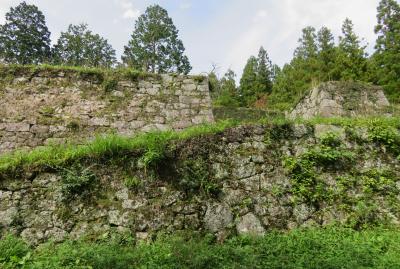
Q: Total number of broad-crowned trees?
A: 3